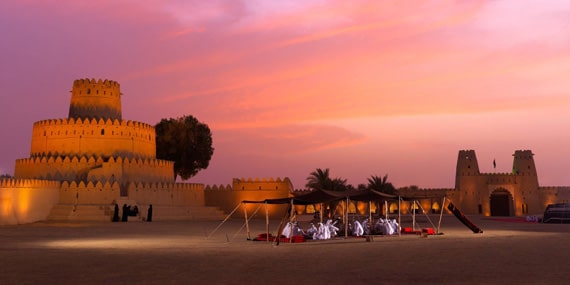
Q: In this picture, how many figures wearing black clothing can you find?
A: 5